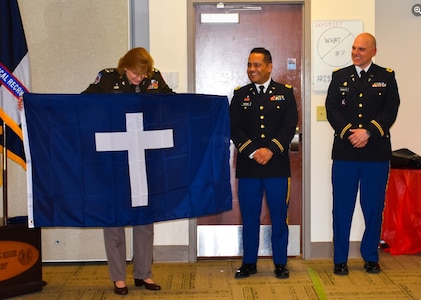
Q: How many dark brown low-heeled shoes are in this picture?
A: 2